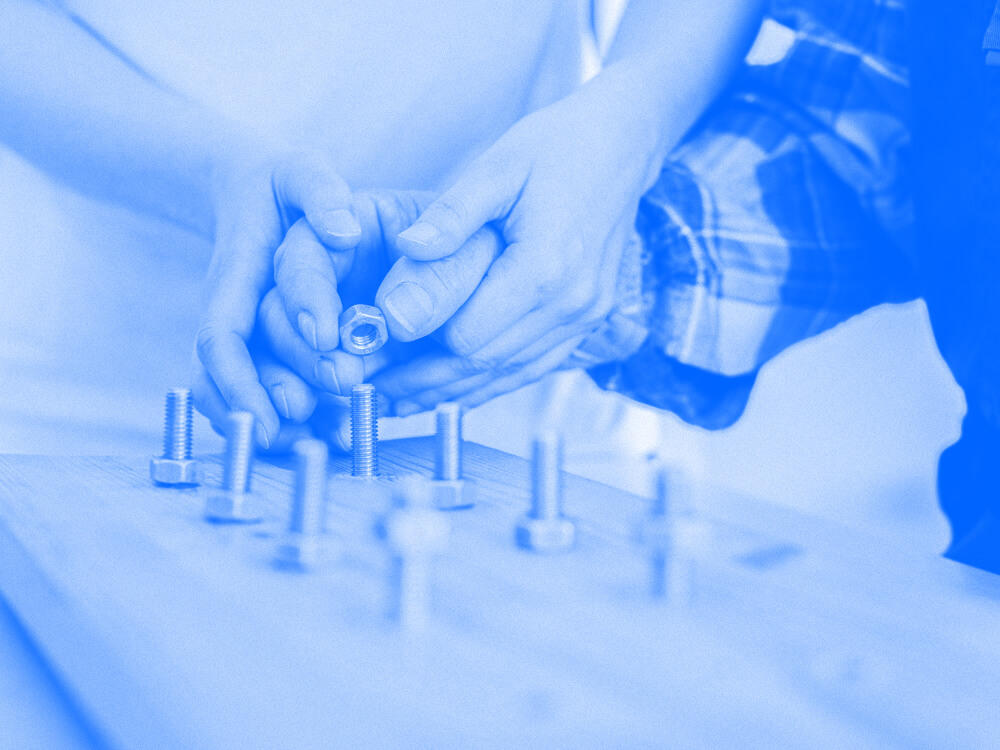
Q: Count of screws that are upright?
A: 8